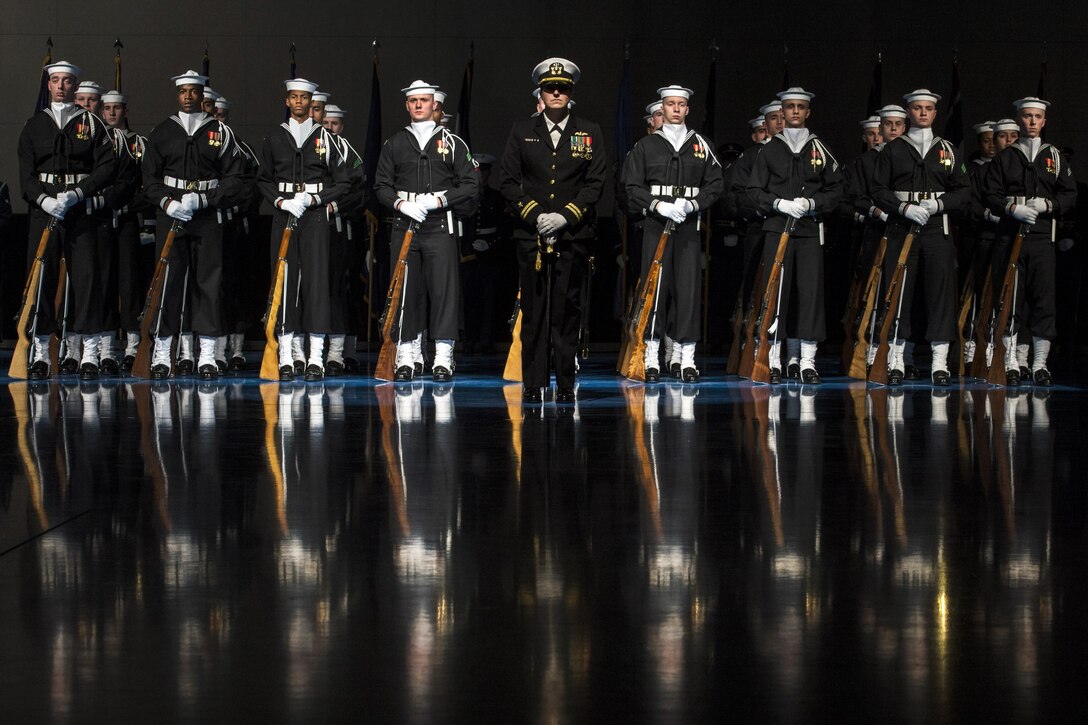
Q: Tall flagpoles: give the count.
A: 12